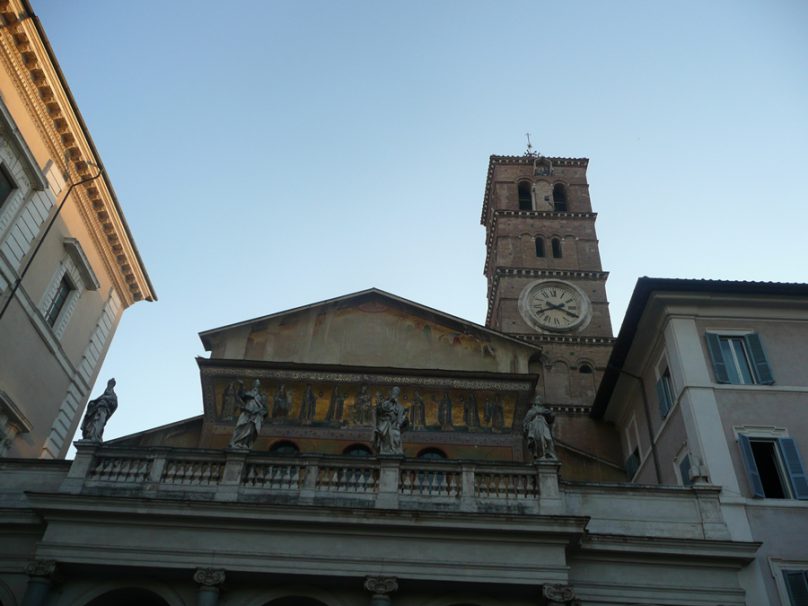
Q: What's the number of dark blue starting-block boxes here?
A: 0